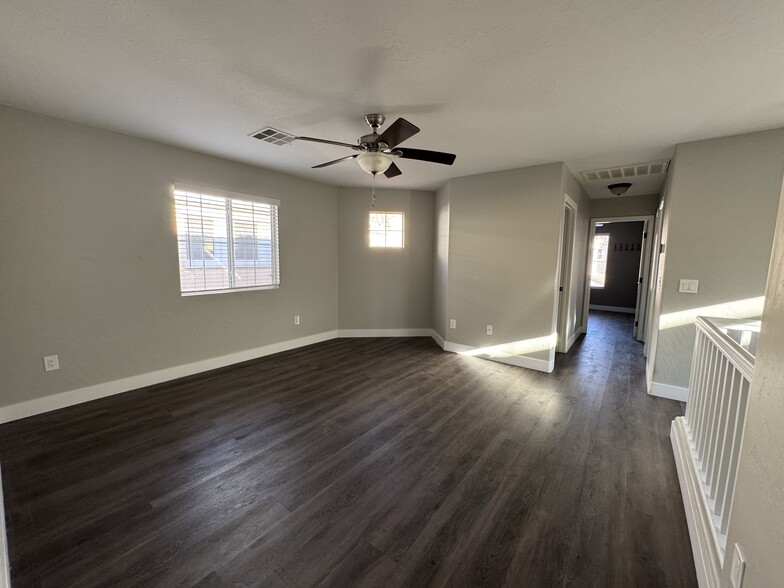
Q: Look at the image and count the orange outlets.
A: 0